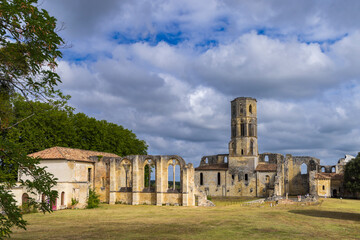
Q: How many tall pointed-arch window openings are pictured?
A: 3